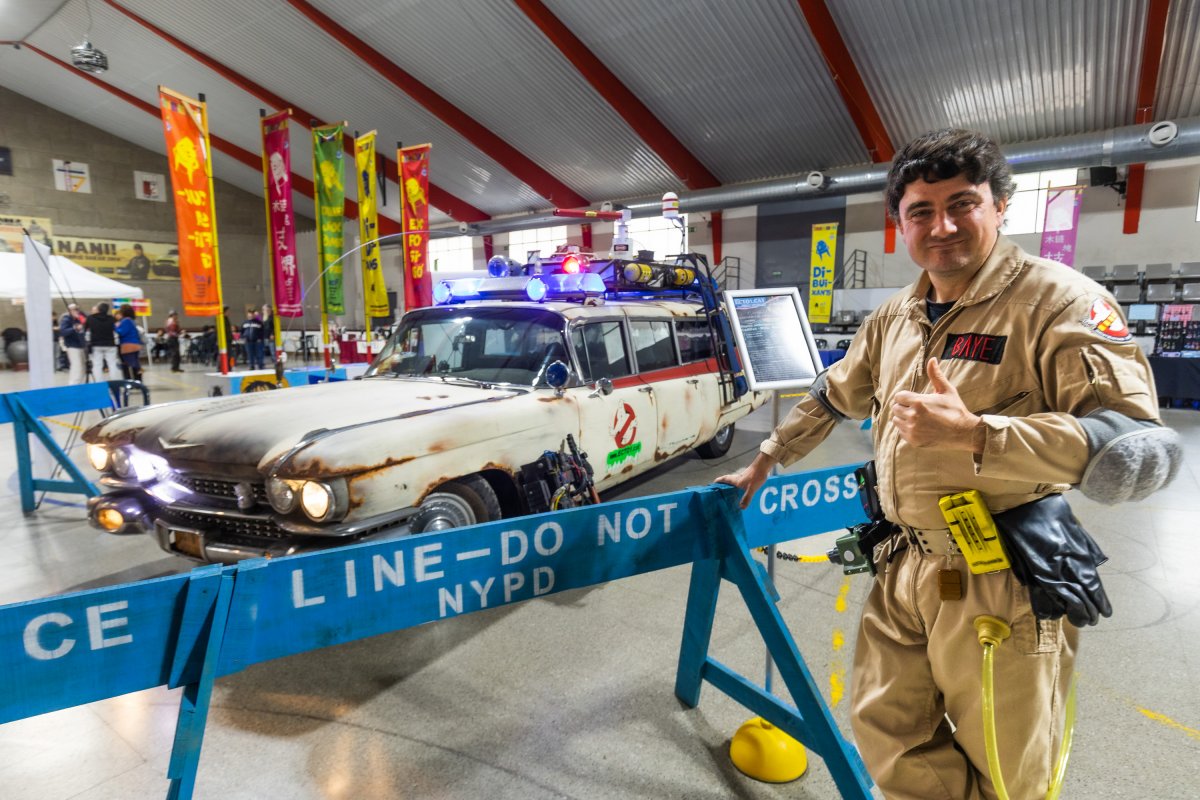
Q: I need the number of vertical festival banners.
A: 7